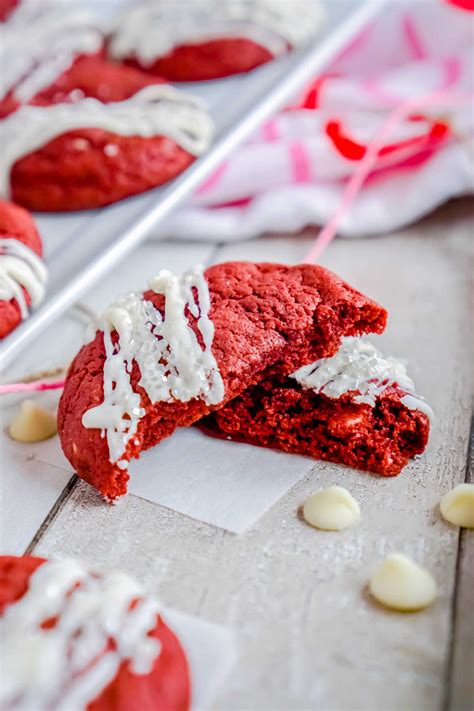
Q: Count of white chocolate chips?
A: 4